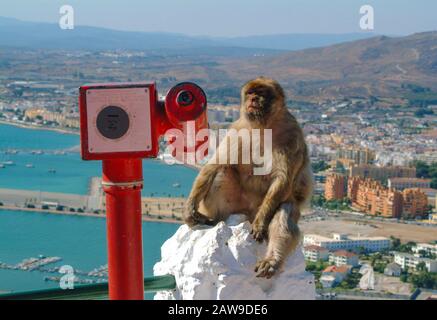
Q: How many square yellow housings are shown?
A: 0